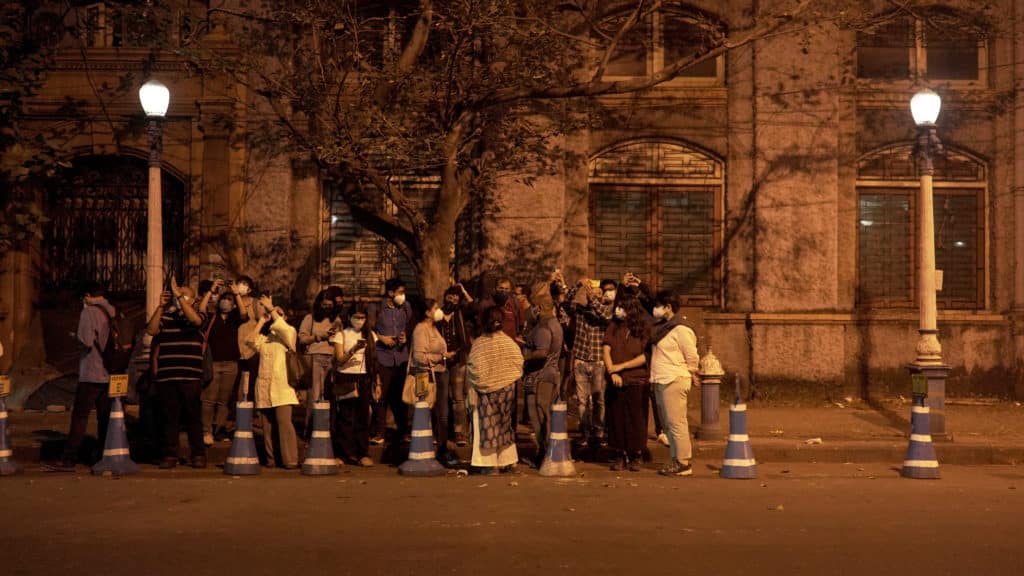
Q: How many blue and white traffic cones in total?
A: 8